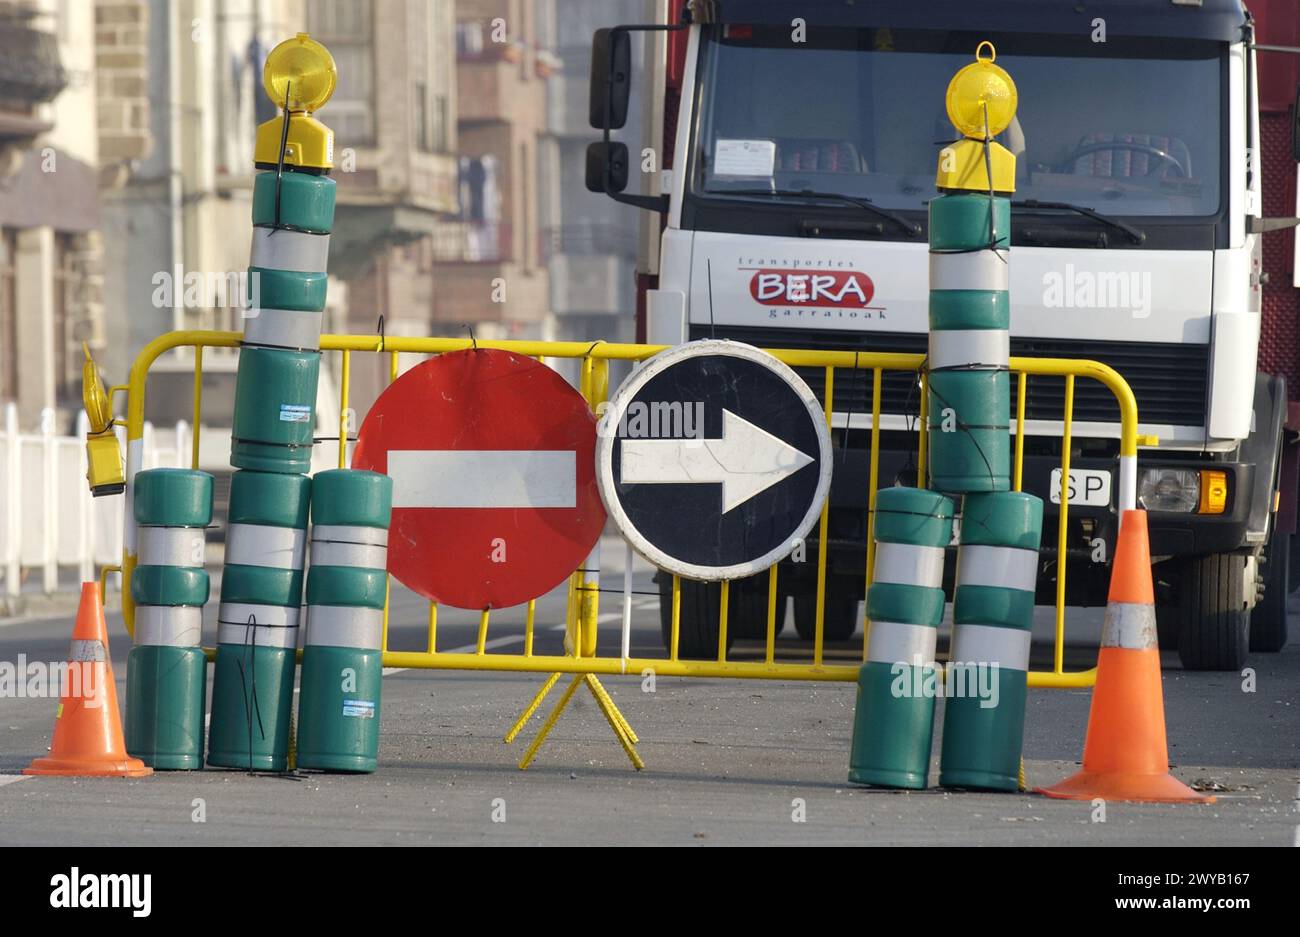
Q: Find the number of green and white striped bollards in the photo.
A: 7